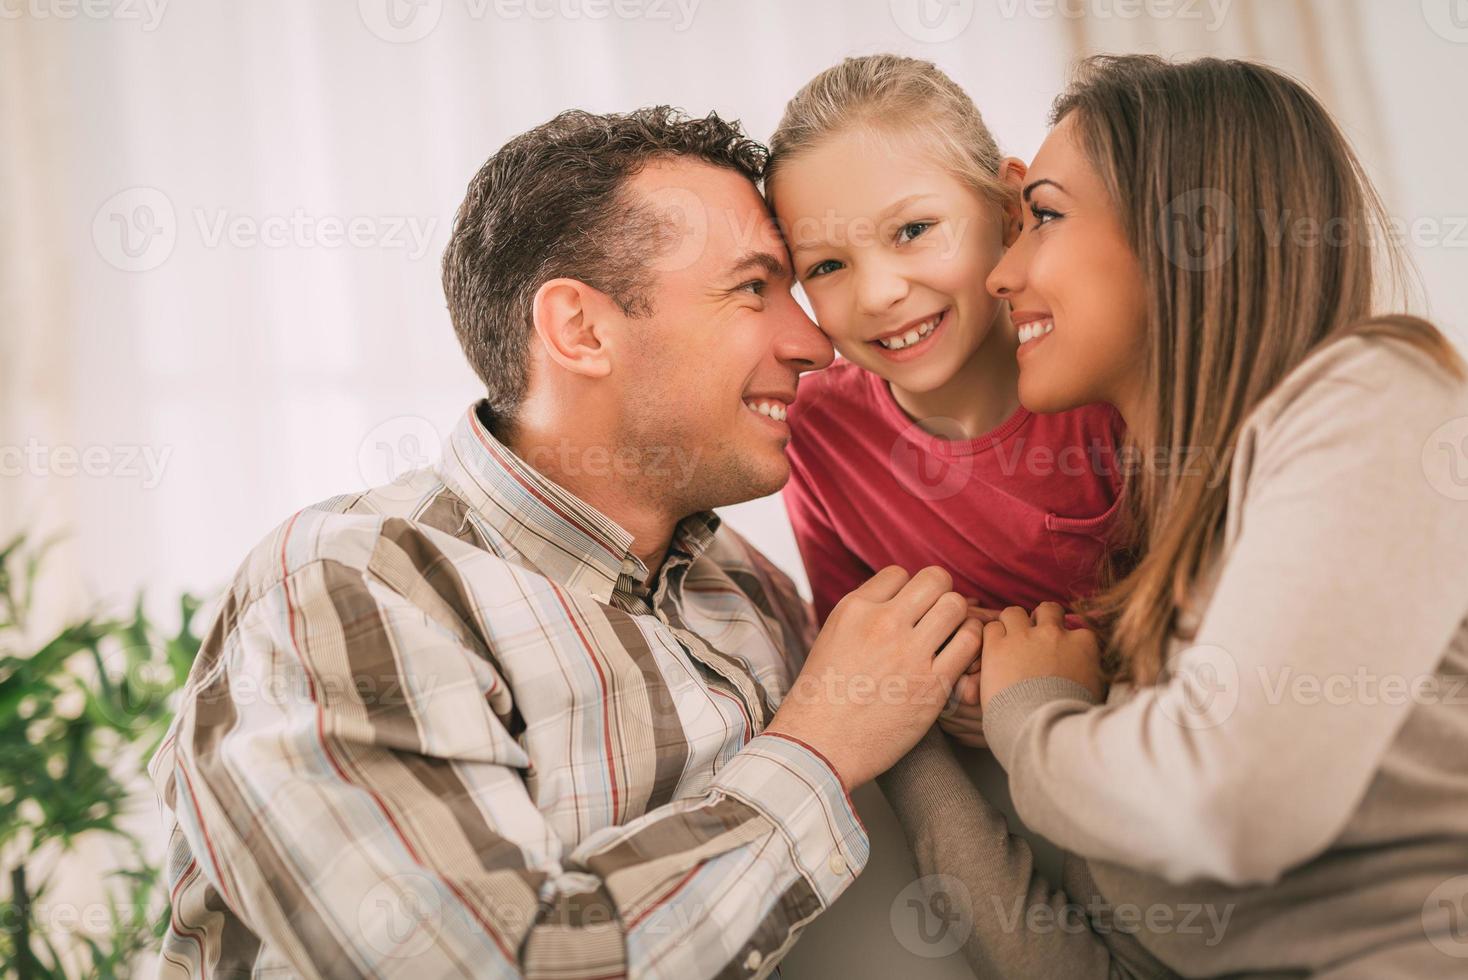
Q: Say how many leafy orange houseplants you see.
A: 0